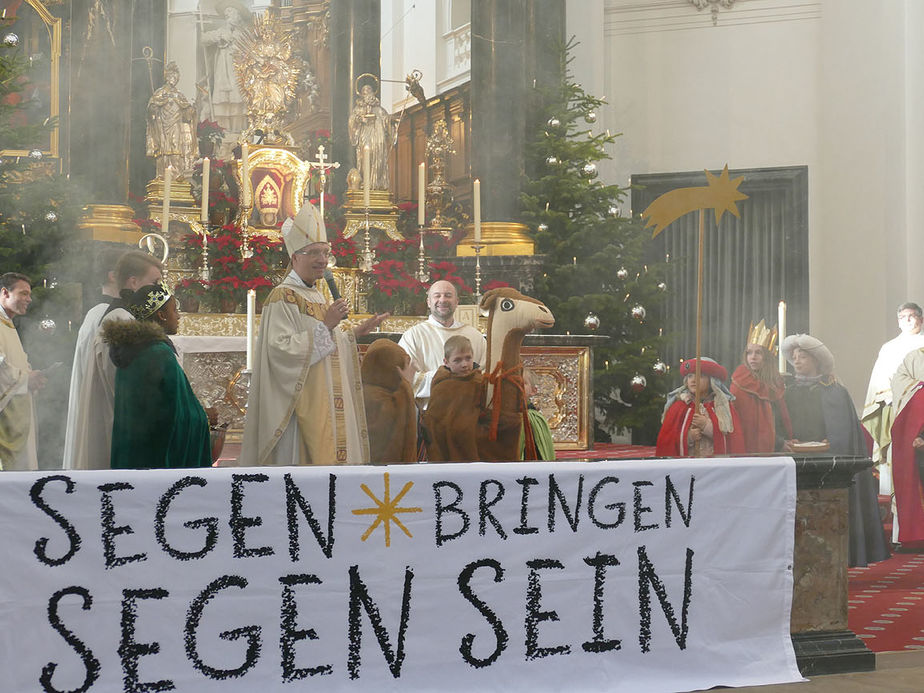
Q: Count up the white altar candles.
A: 8